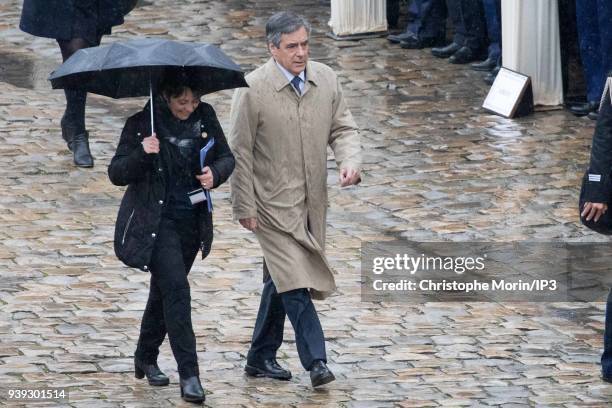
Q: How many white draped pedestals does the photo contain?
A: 2